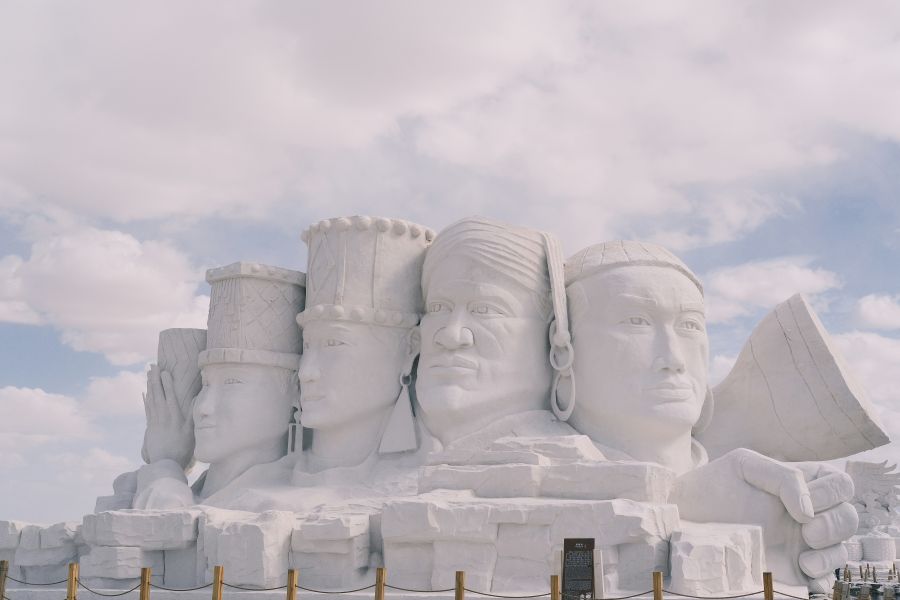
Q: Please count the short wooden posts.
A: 10